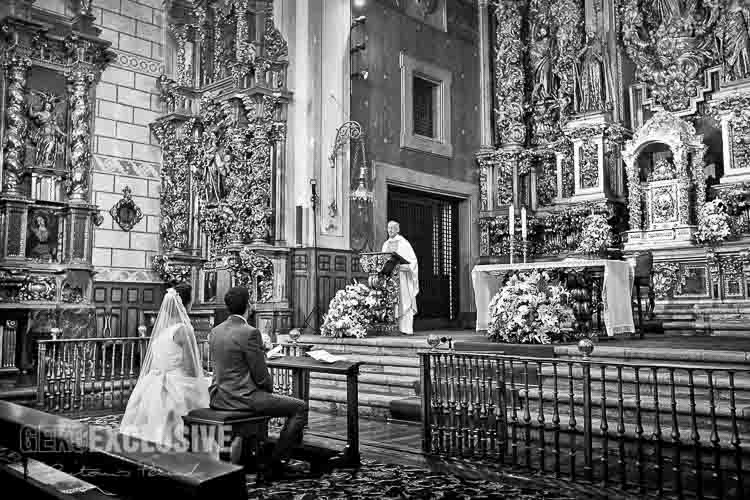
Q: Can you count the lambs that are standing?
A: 0